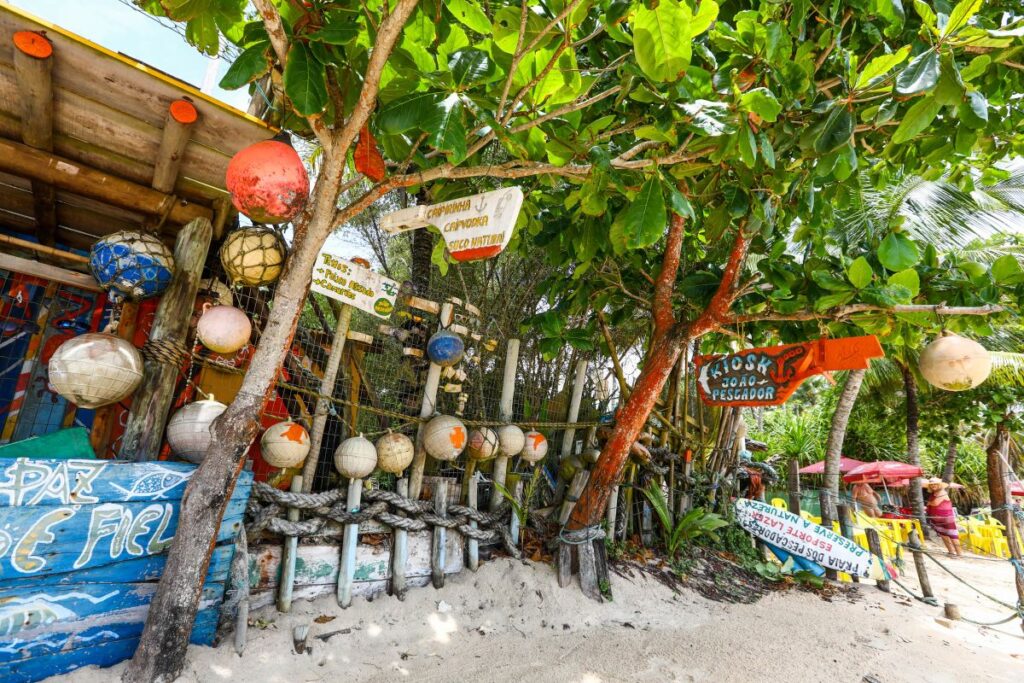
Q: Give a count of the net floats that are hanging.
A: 15